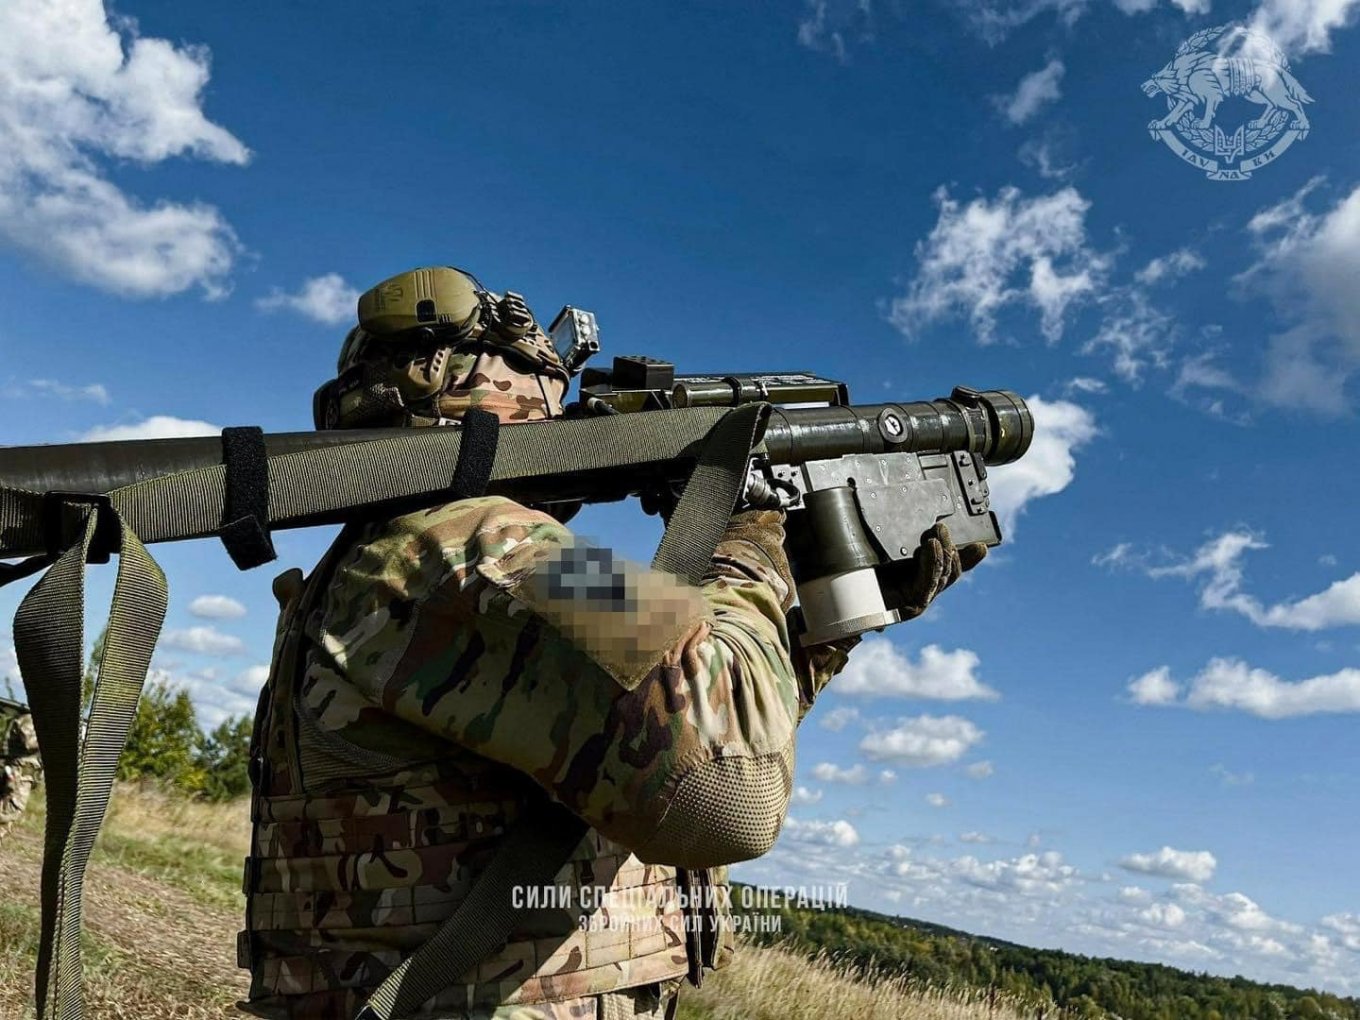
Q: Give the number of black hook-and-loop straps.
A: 2